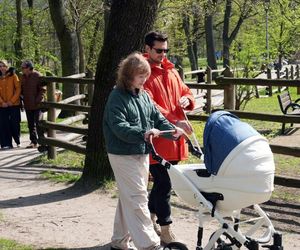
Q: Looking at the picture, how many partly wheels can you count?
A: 2